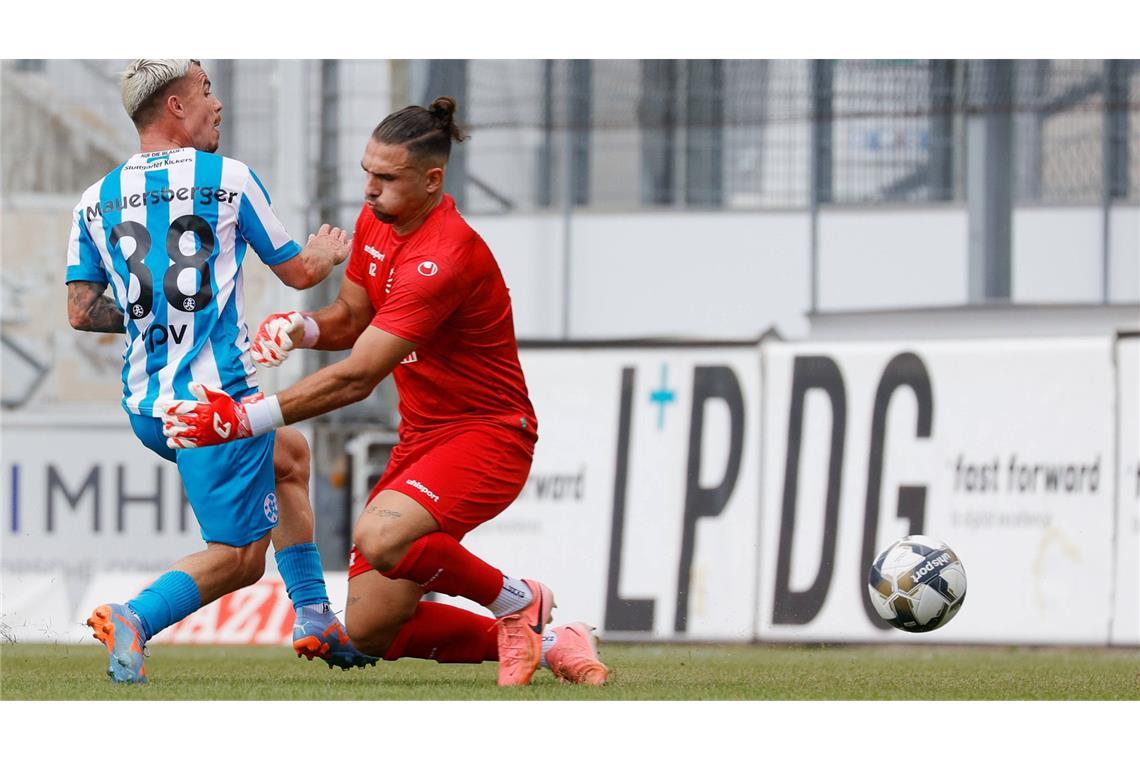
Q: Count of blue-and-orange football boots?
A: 2